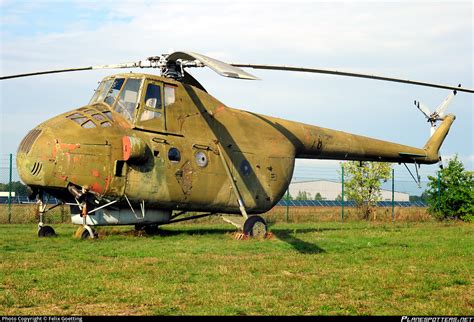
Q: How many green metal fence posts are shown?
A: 5